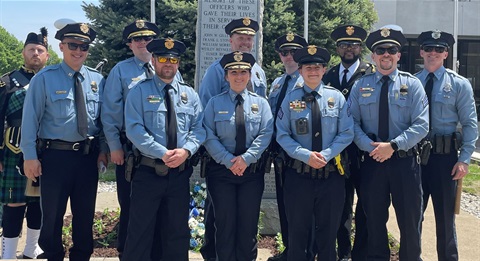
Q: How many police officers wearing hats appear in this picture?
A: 10